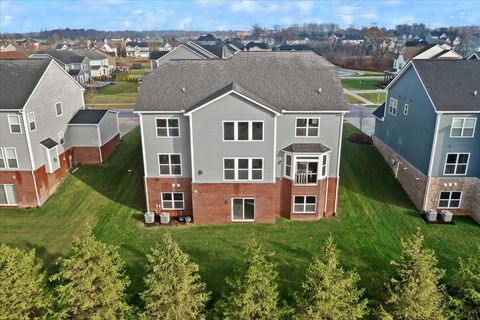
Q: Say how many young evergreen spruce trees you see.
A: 7